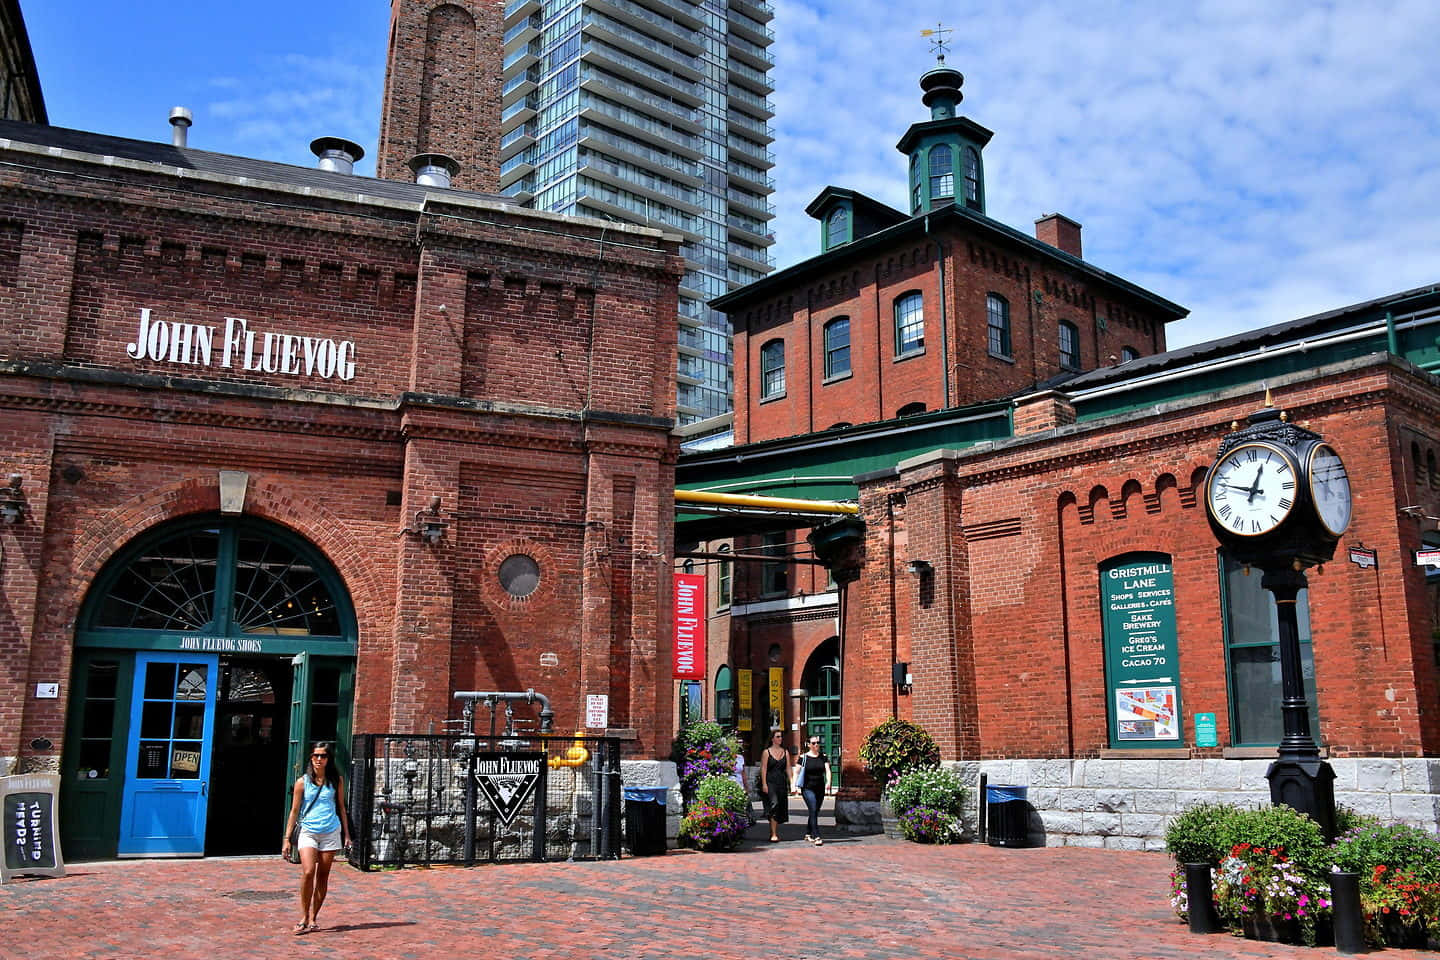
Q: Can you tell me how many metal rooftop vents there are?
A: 3